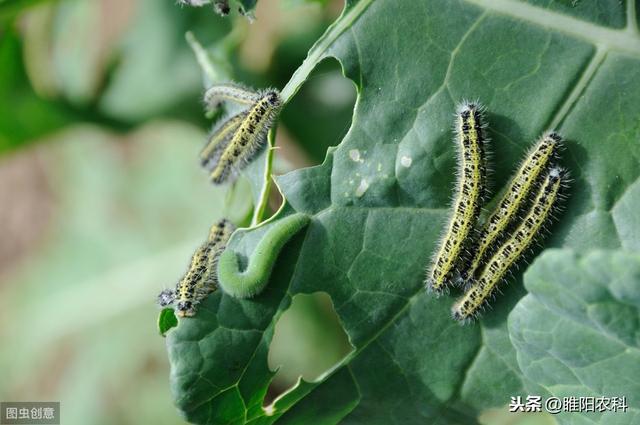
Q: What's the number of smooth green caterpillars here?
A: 1